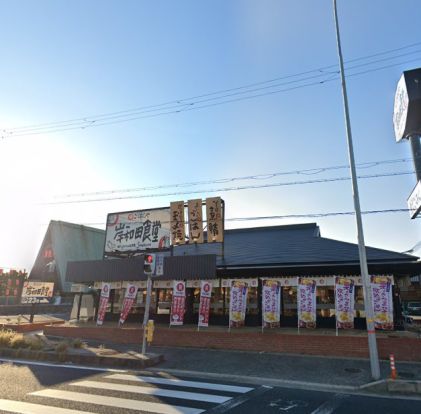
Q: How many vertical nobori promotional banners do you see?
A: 9